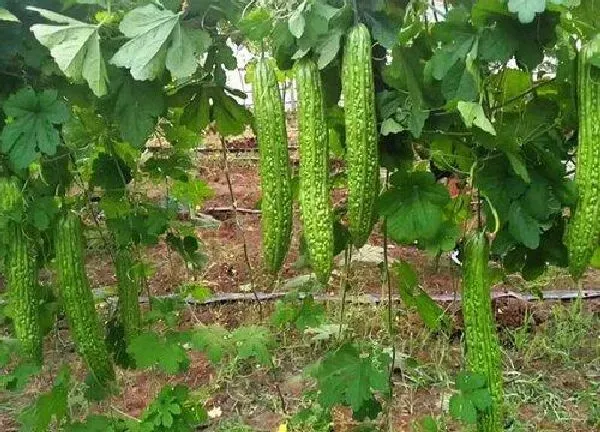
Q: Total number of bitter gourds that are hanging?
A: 8